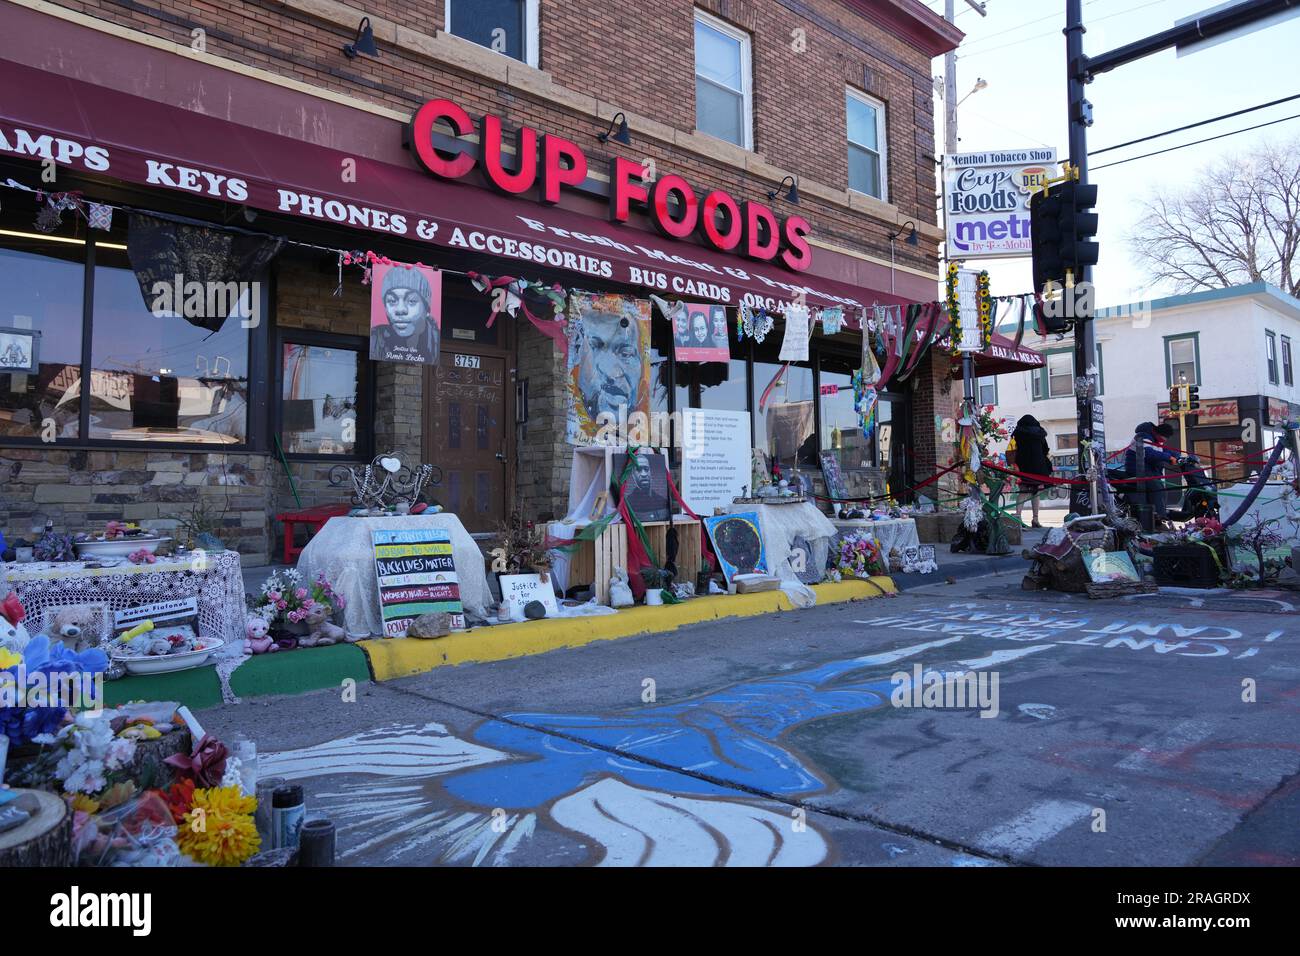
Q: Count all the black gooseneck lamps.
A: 4